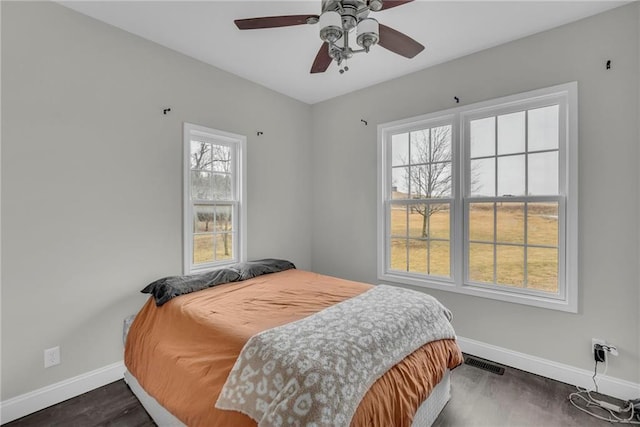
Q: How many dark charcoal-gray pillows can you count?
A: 2